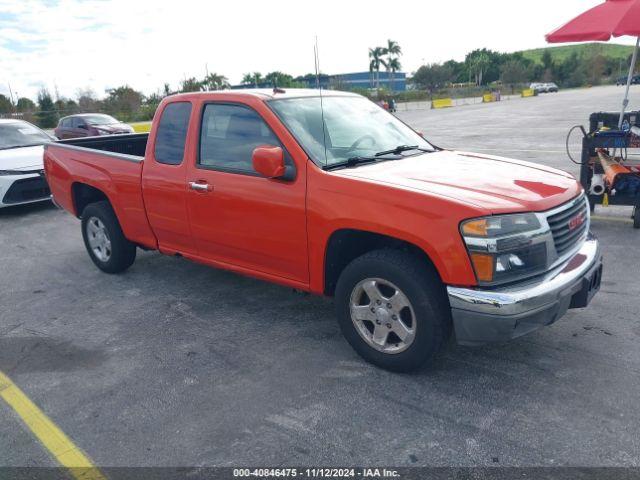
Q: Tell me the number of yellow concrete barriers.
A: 4